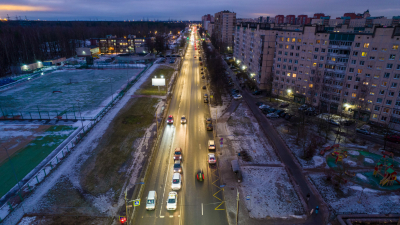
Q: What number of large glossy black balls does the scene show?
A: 0